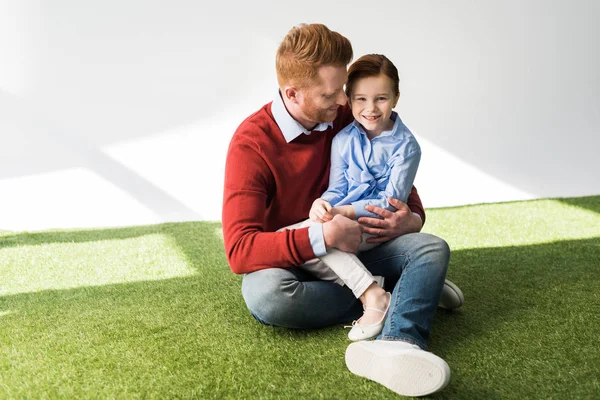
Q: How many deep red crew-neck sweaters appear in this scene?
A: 1